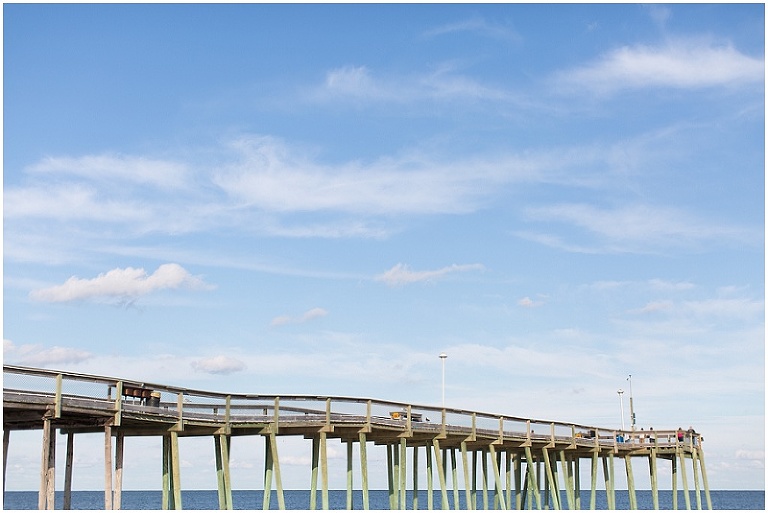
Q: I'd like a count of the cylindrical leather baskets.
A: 0